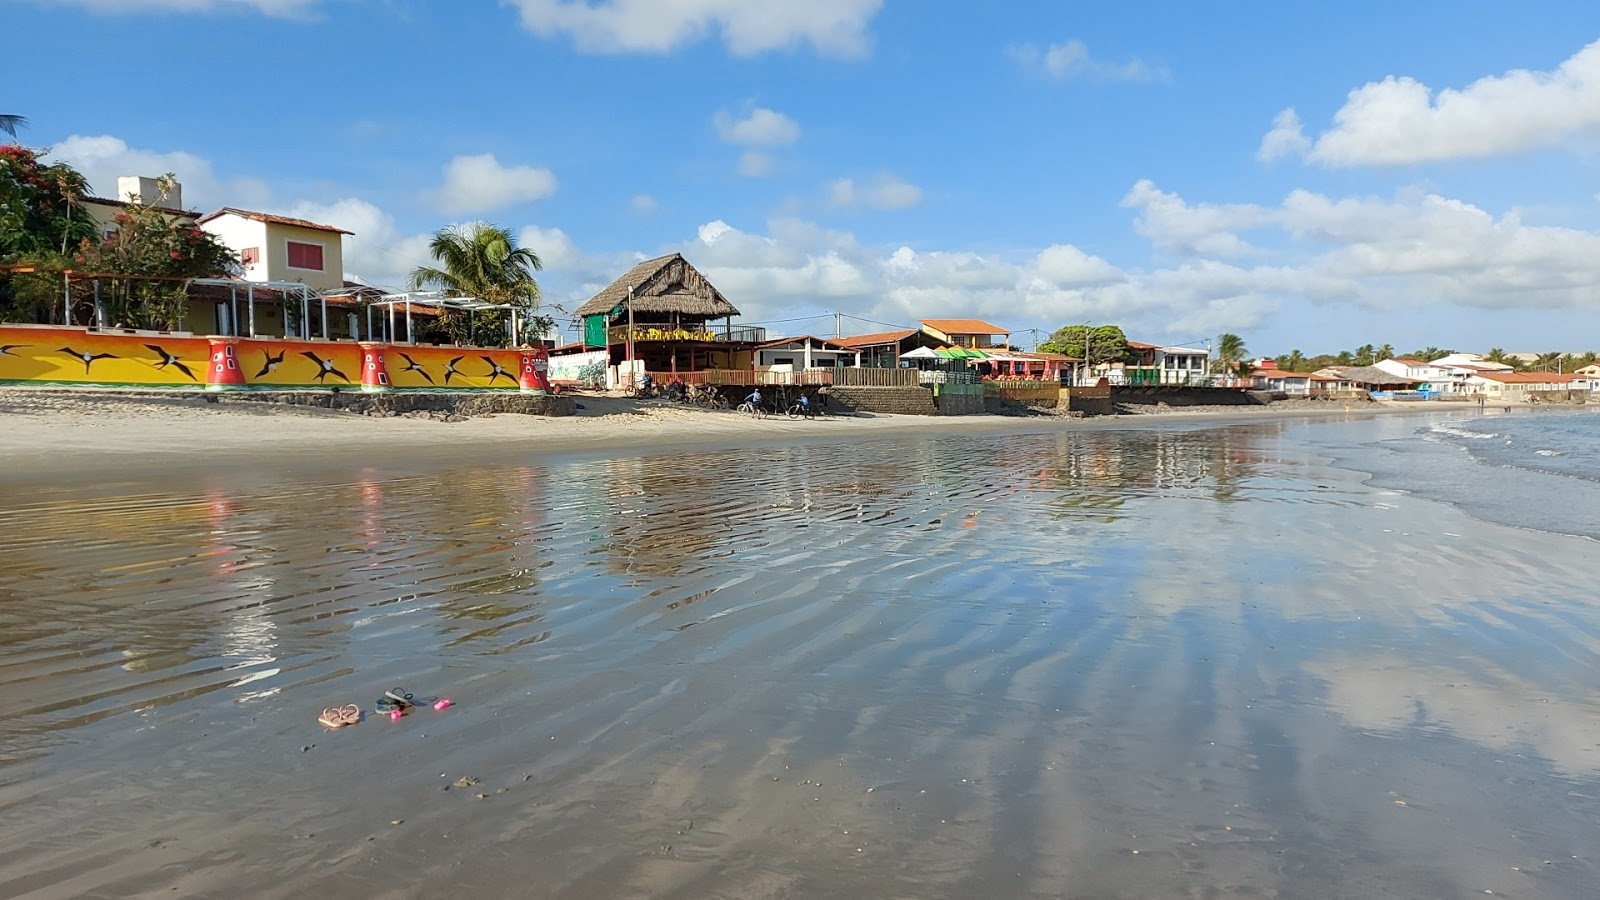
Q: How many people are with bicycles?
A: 5